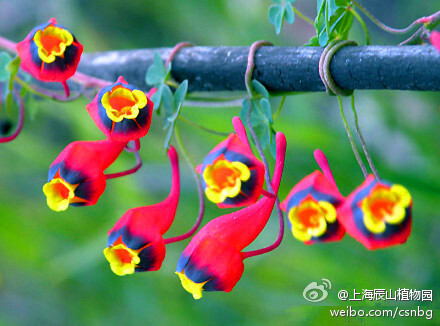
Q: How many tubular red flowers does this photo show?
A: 8